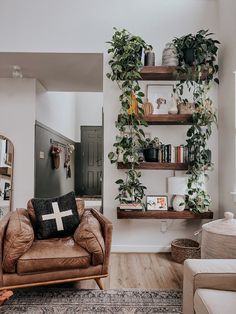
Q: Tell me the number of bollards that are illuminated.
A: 0